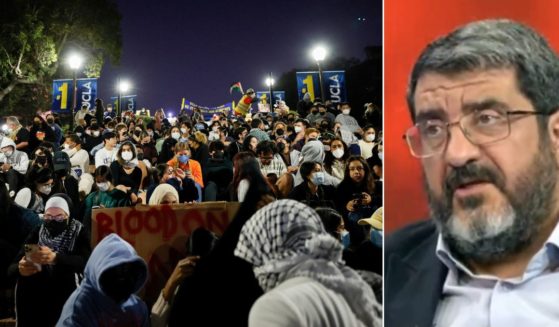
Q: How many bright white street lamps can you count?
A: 4